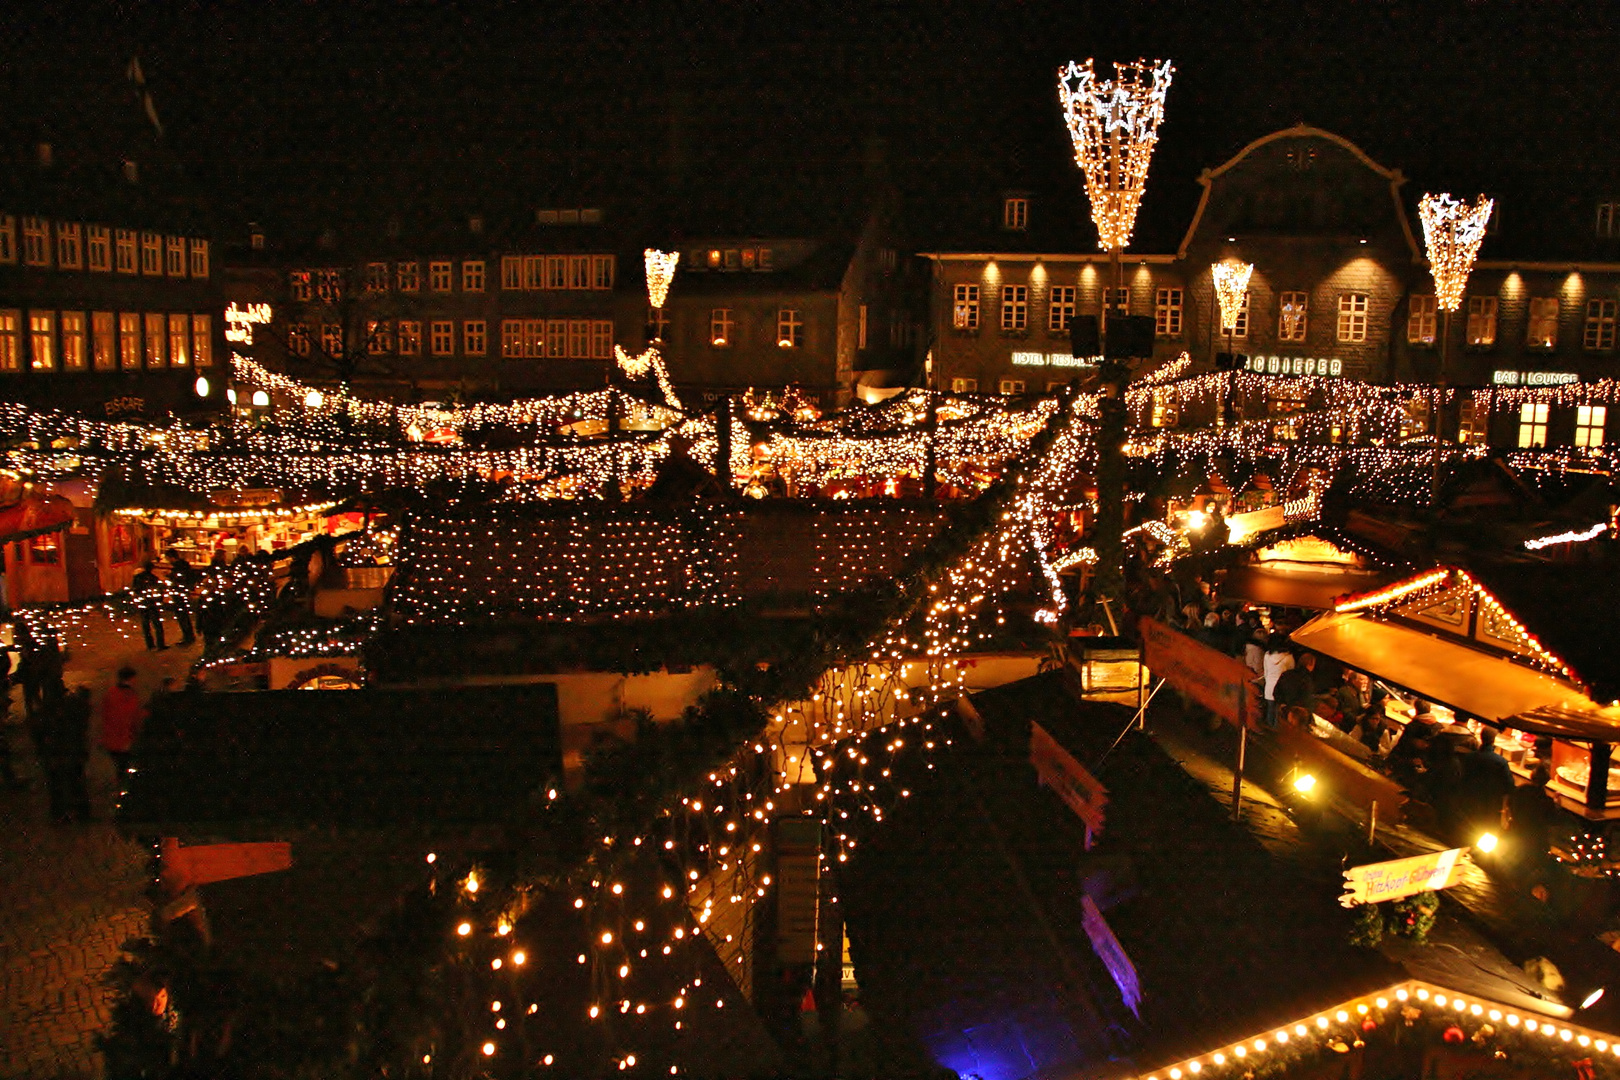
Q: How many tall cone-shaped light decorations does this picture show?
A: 4